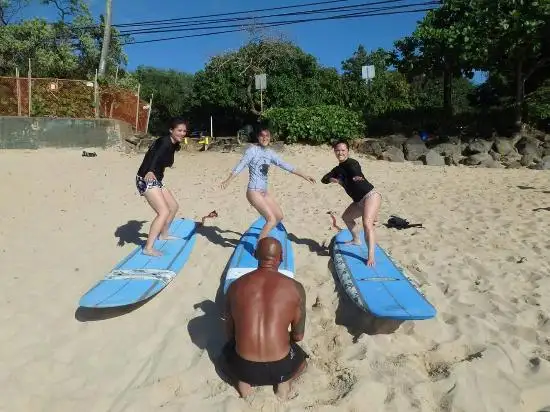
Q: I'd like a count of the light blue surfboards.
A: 3